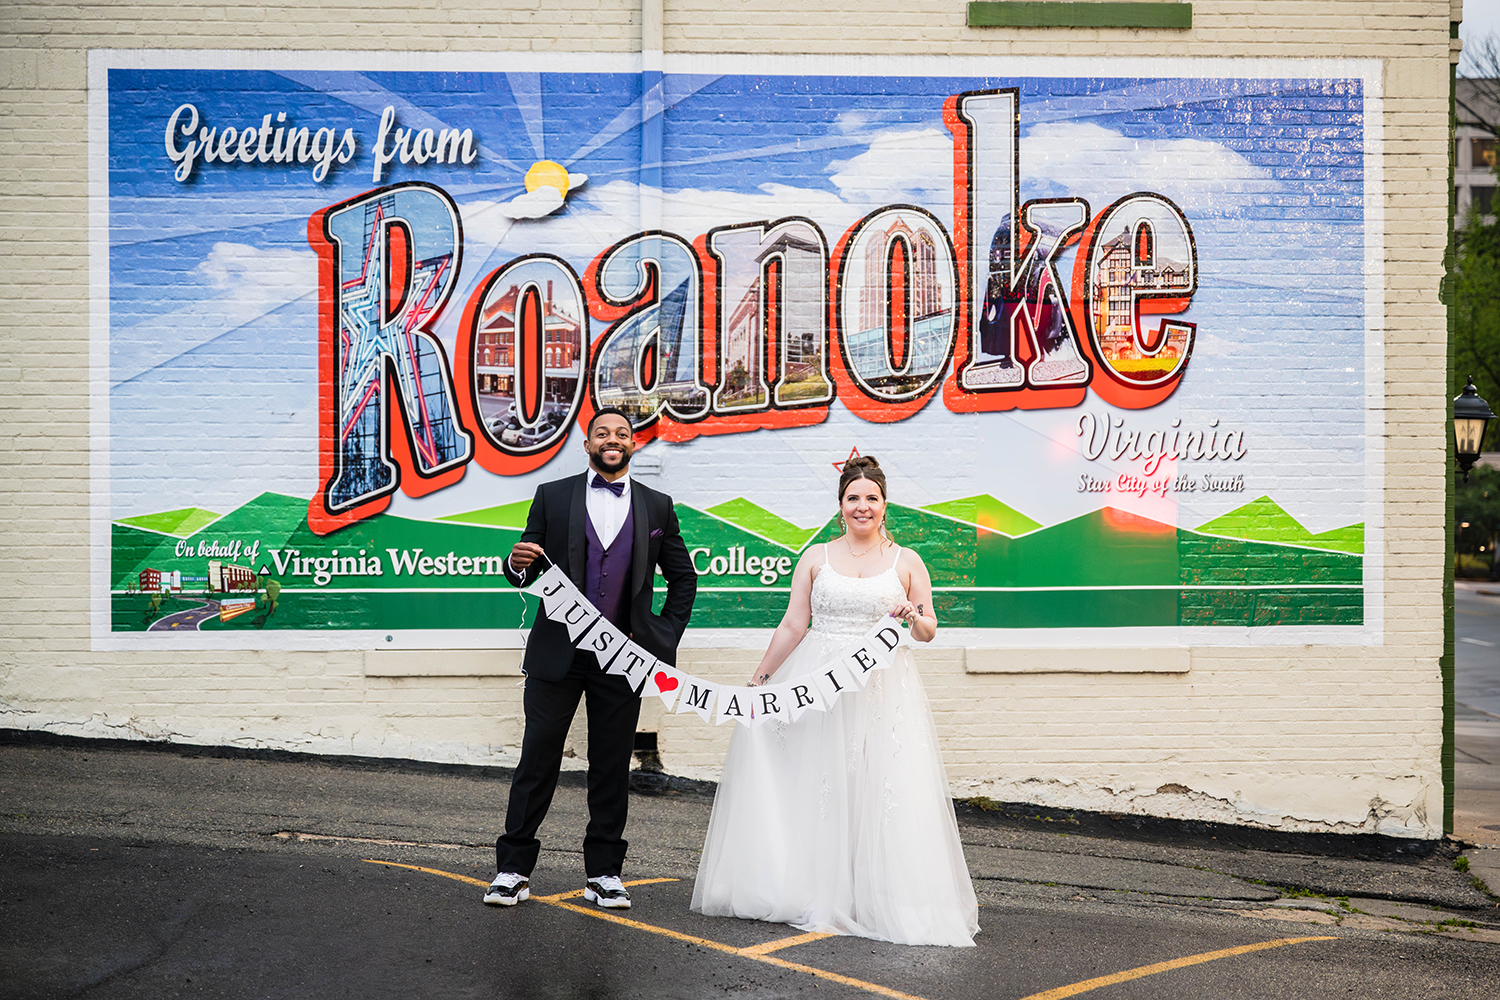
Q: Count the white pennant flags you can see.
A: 12